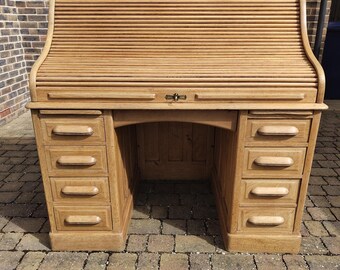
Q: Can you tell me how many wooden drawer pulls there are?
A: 8